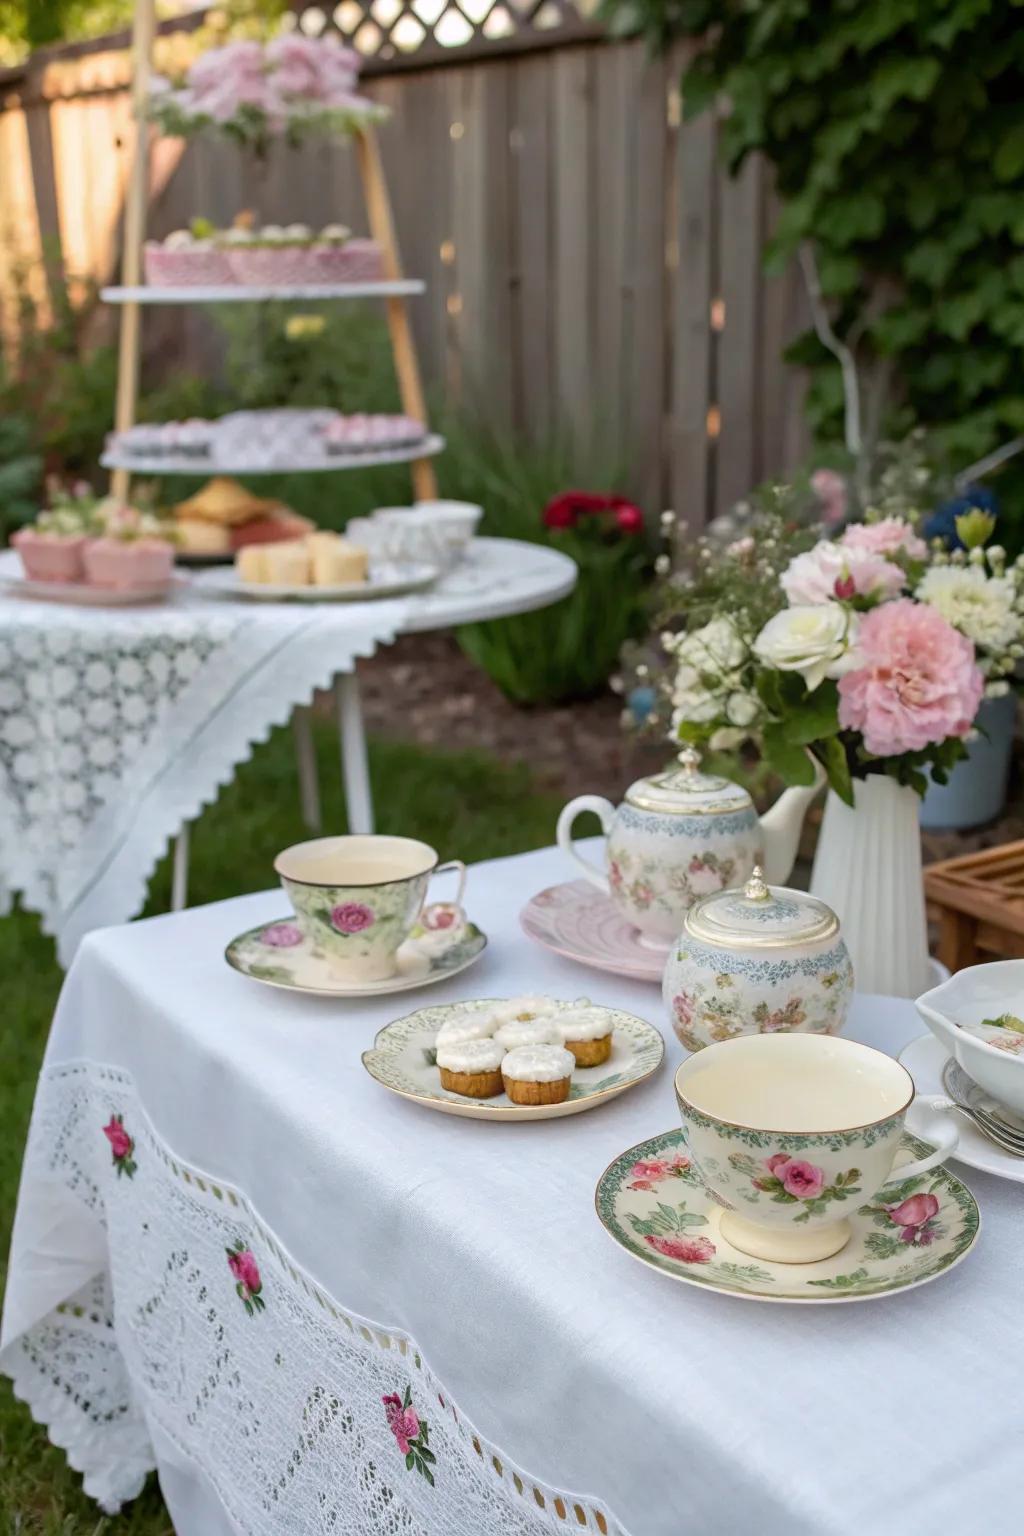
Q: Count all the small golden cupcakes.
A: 6